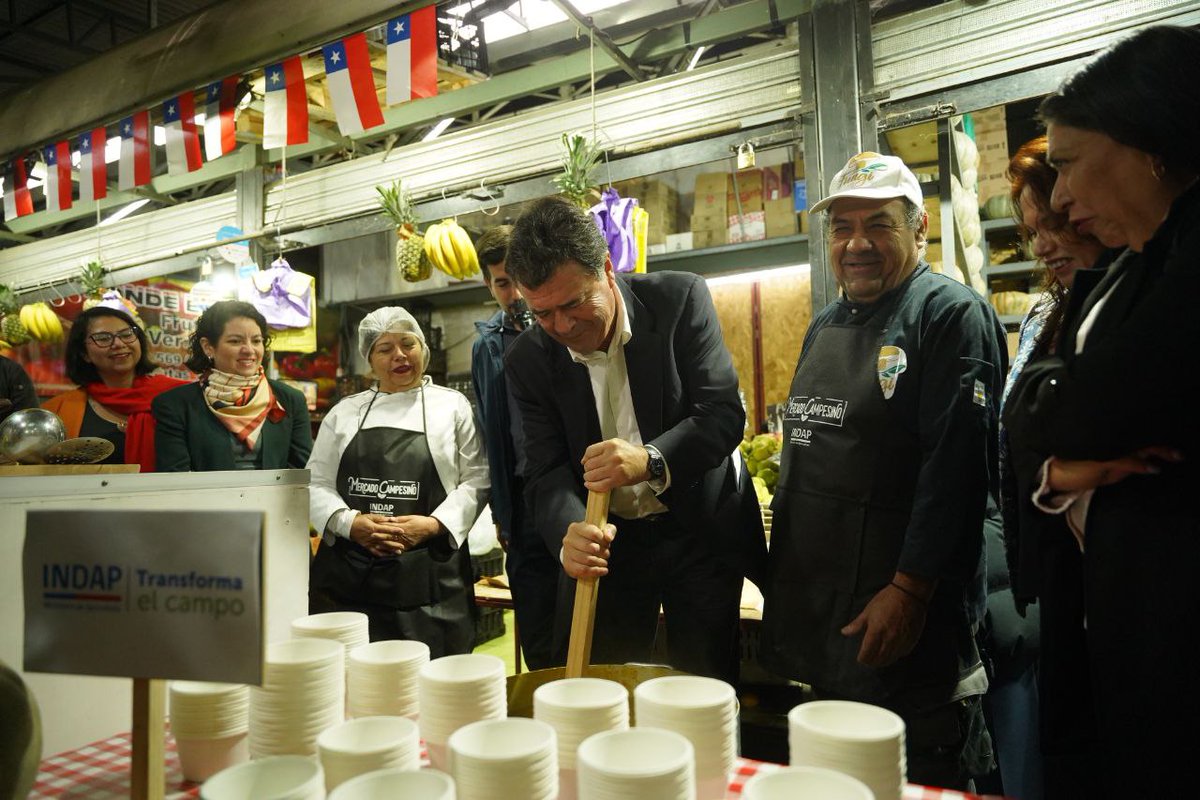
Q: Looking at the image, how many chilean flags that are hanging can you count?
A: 9